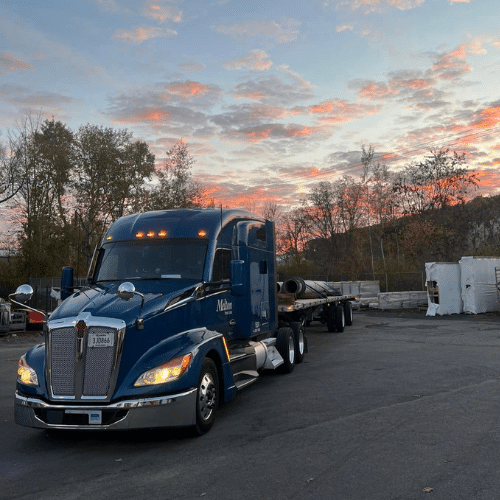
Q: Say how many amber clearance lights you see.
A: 5